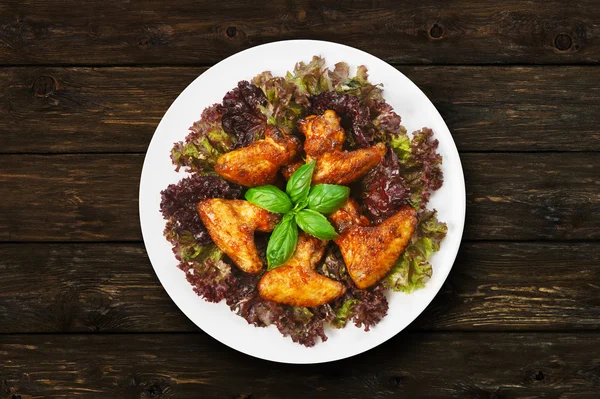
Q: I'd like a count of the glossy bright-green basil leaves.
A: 5